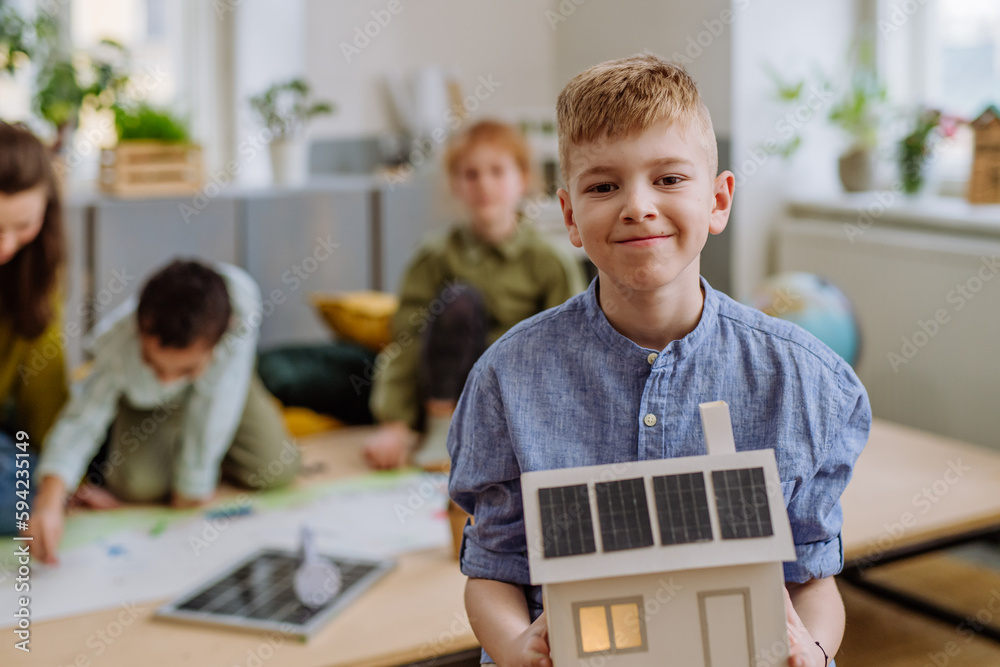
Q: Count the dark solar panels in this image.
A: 5